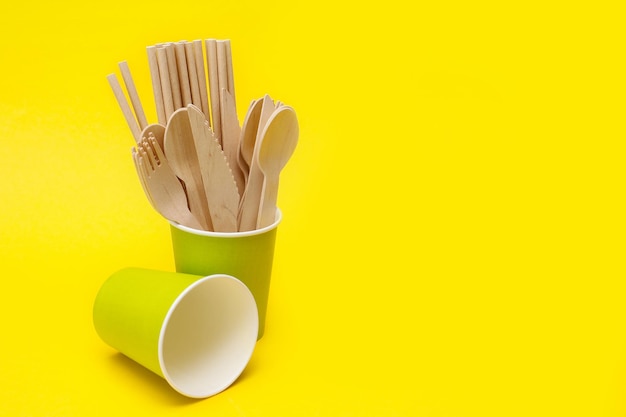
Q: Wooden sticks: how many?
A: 11